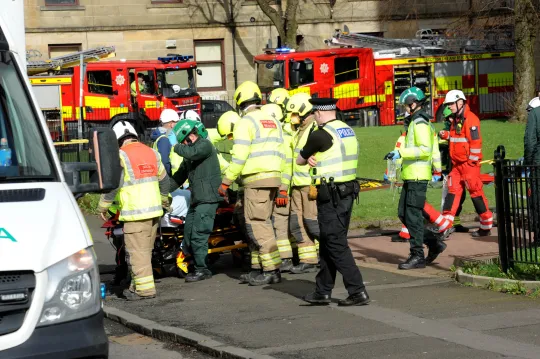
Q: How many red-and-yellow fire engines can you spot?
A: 2